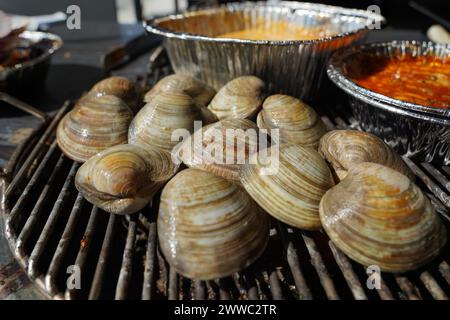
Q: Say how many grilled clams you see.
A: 12